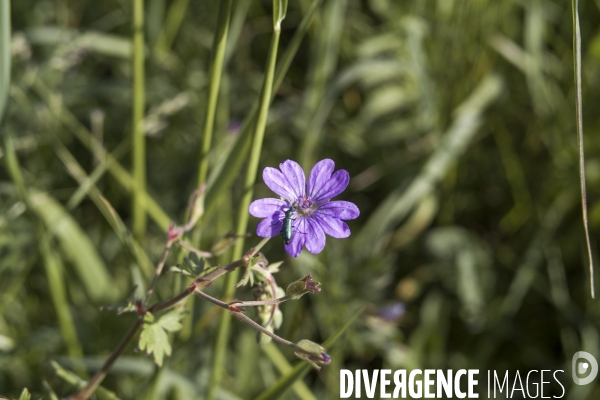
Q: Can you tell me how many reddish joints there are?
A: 5